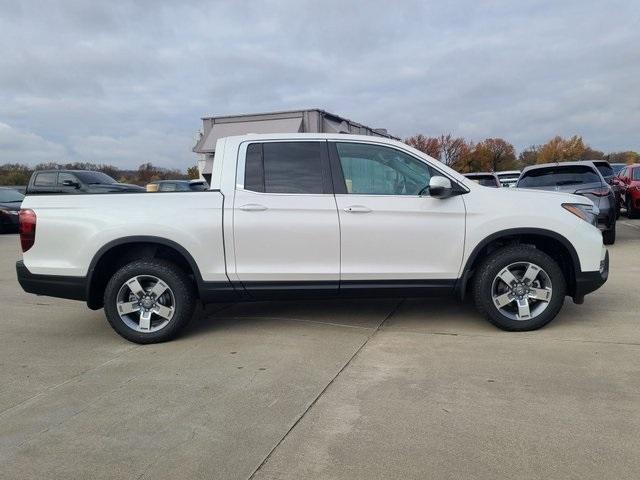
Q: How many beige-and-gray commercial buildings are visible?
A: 1